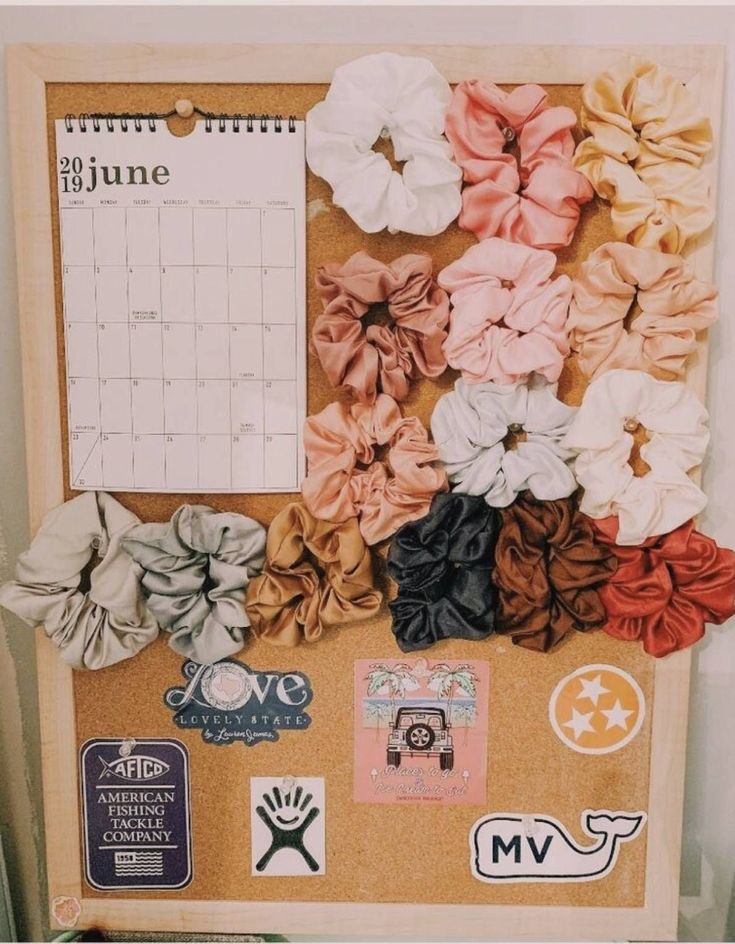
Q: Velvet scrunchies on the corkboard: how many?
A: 0